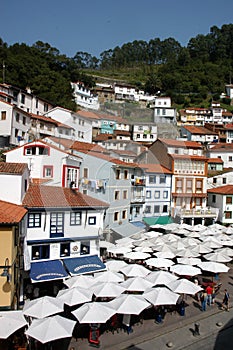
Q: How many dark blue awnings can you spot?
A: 2